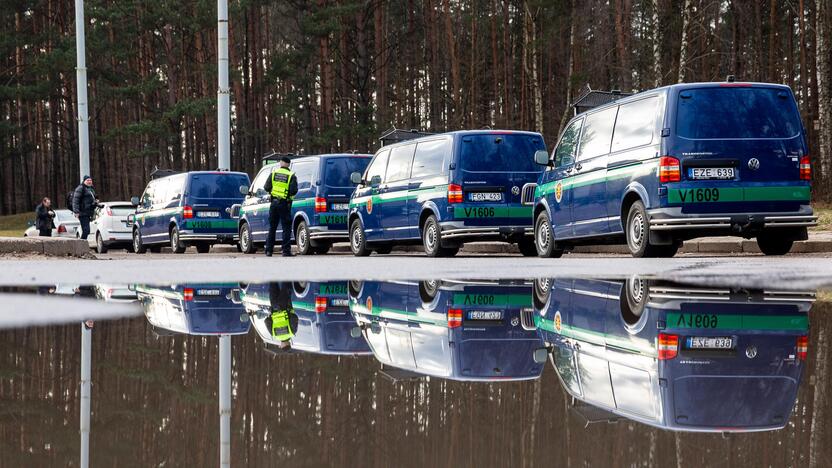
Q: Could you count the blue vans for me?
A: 4